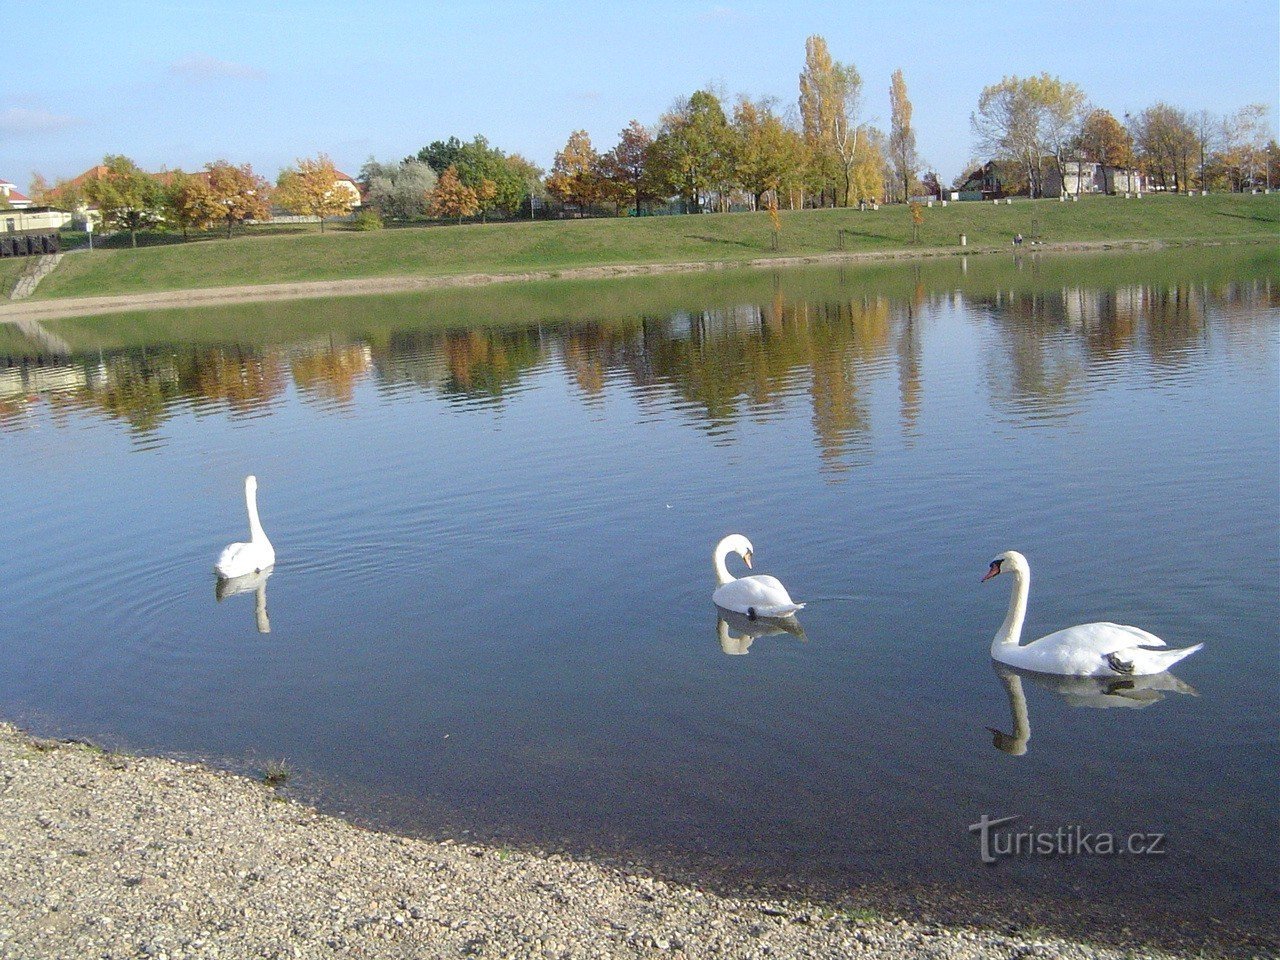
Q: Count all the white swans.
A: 3